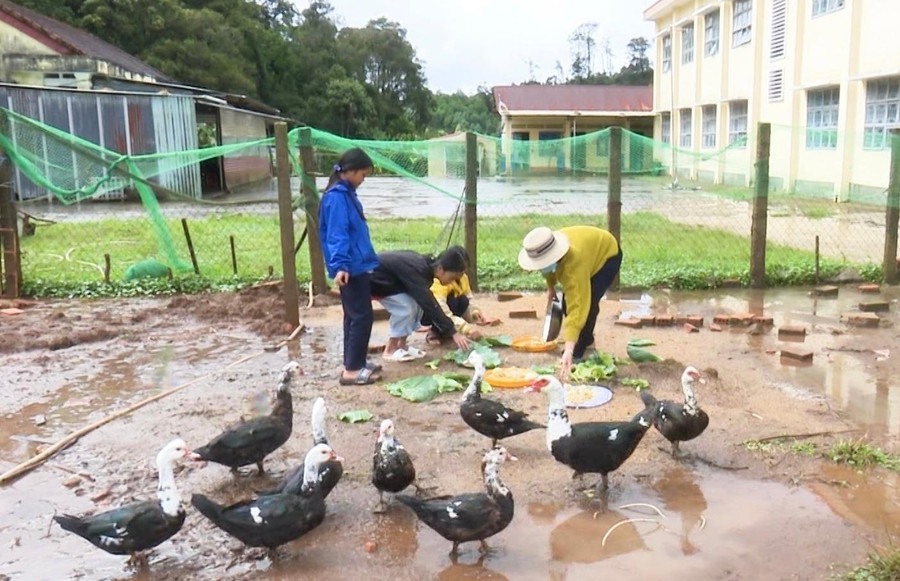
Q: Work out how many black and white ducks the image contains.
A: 9